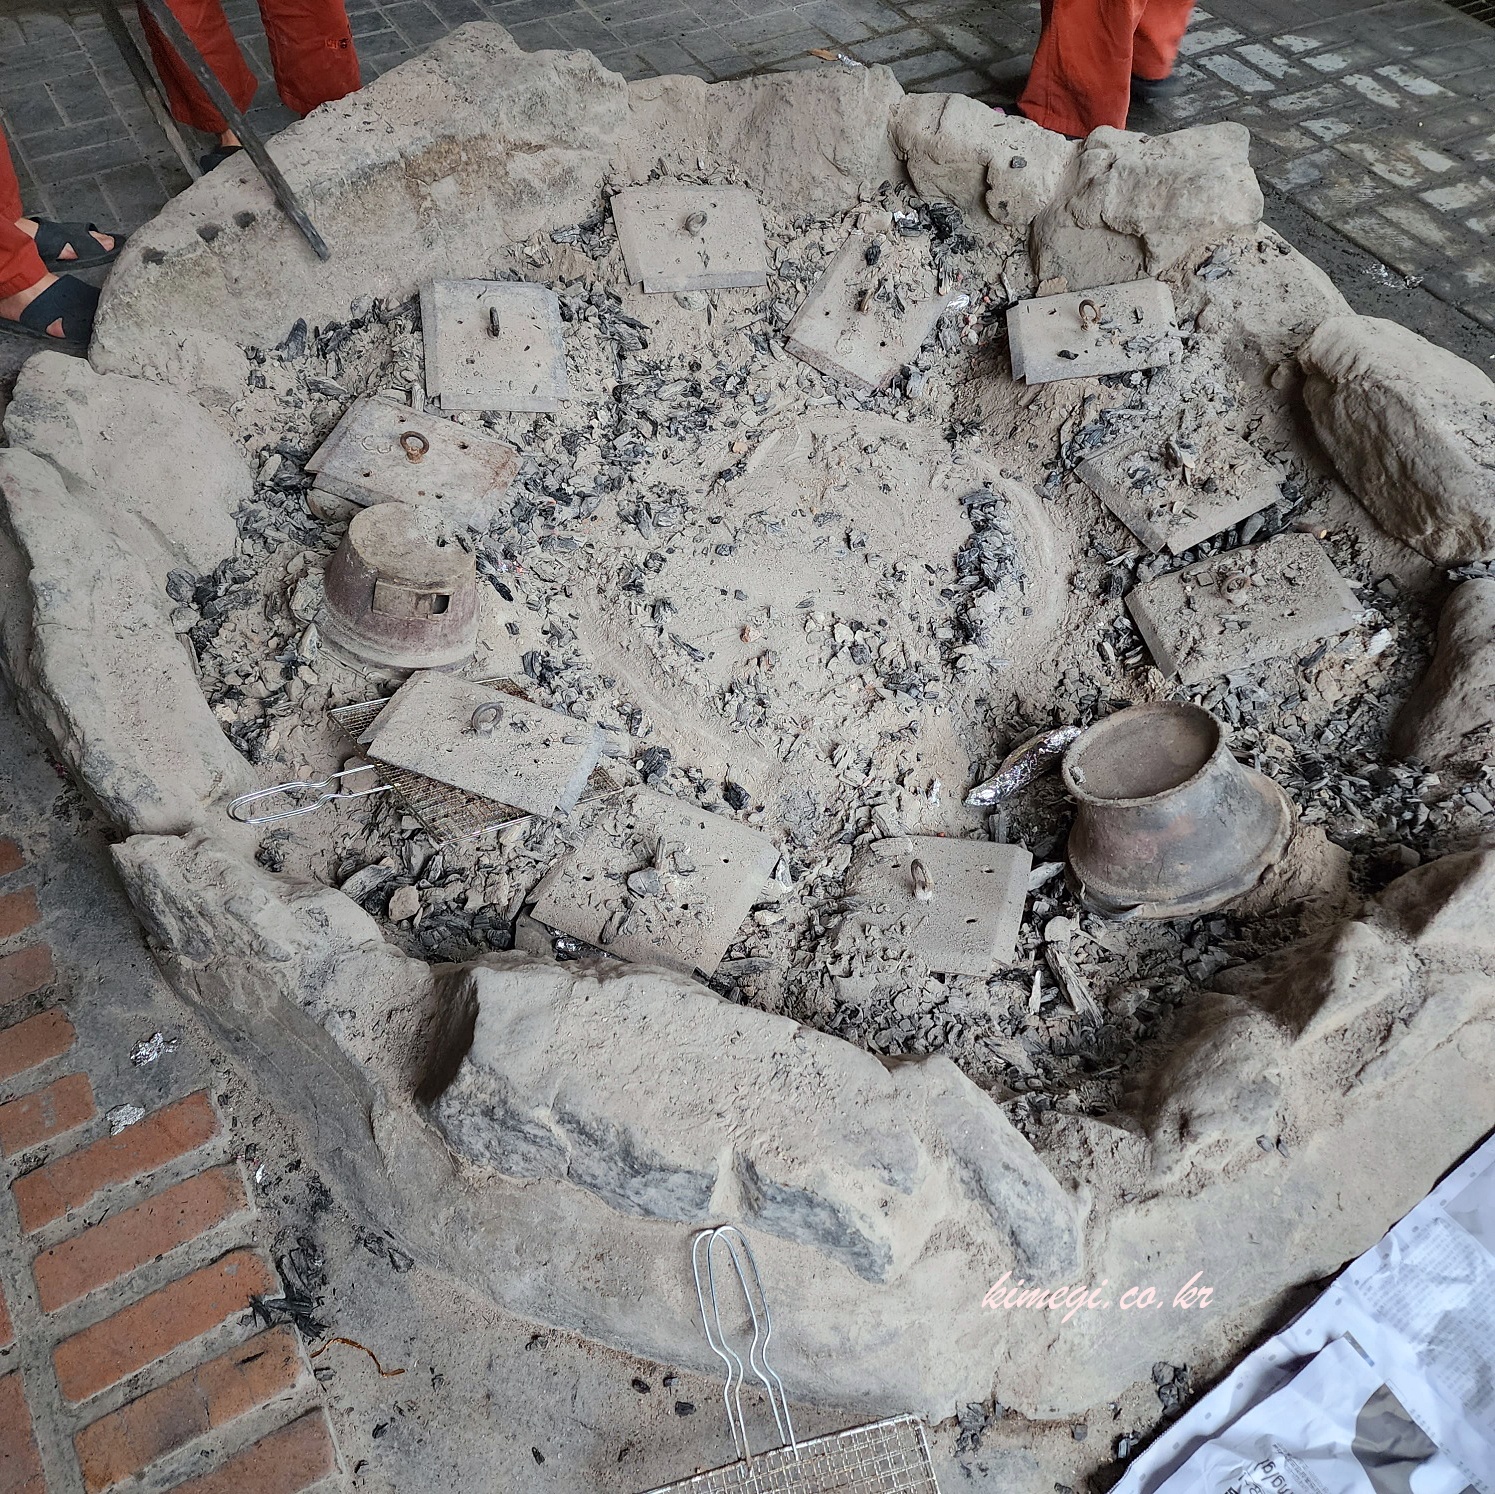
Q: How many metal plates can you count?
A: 10